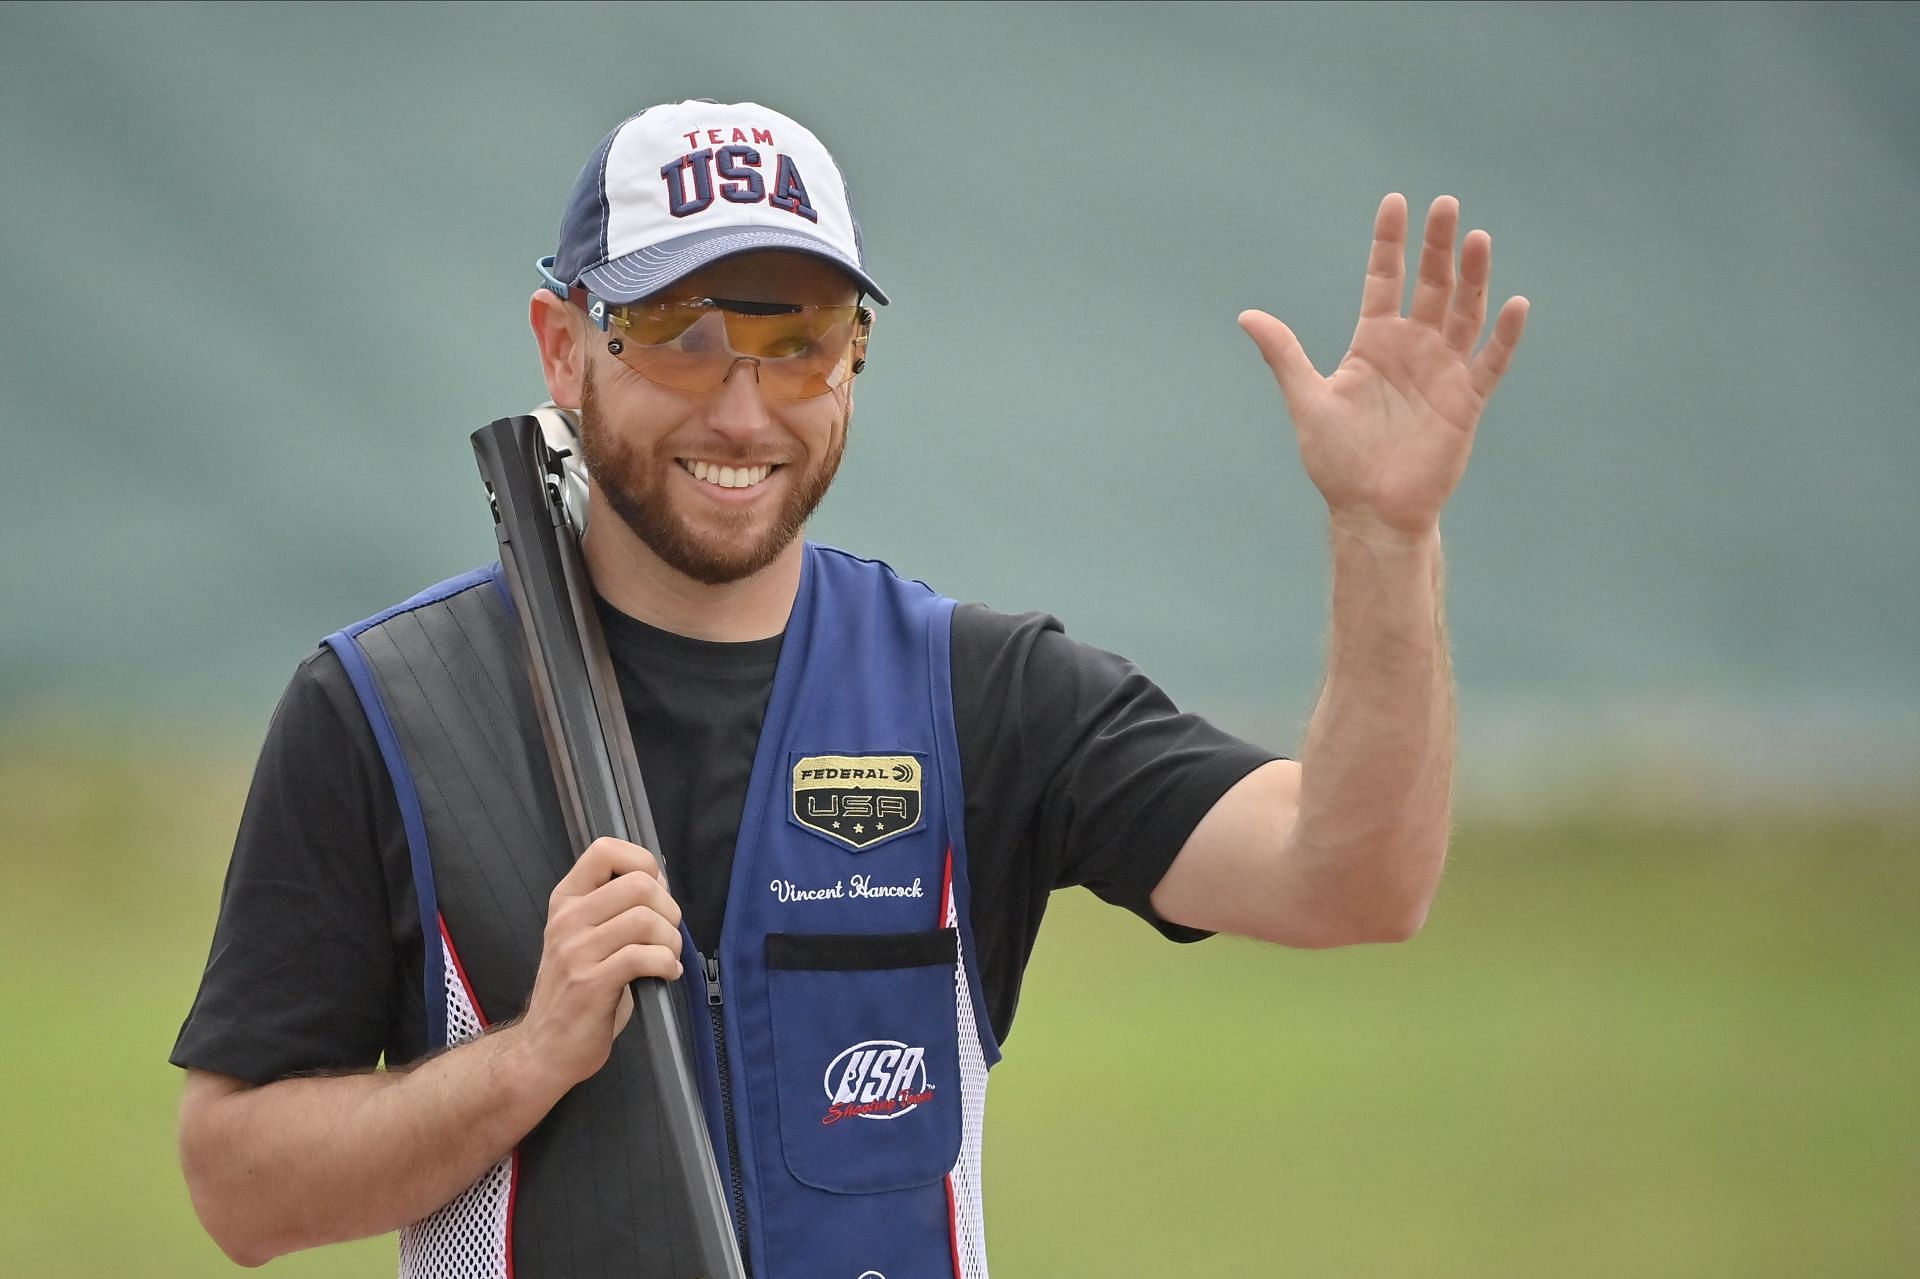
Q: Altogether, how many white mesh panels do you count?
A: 2